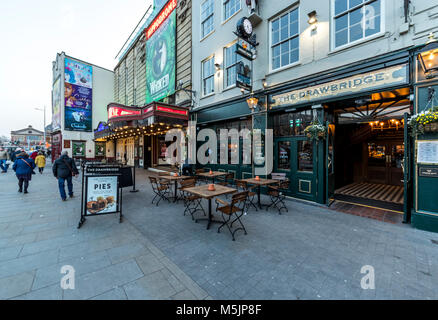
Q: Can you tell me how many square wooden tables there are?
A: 4